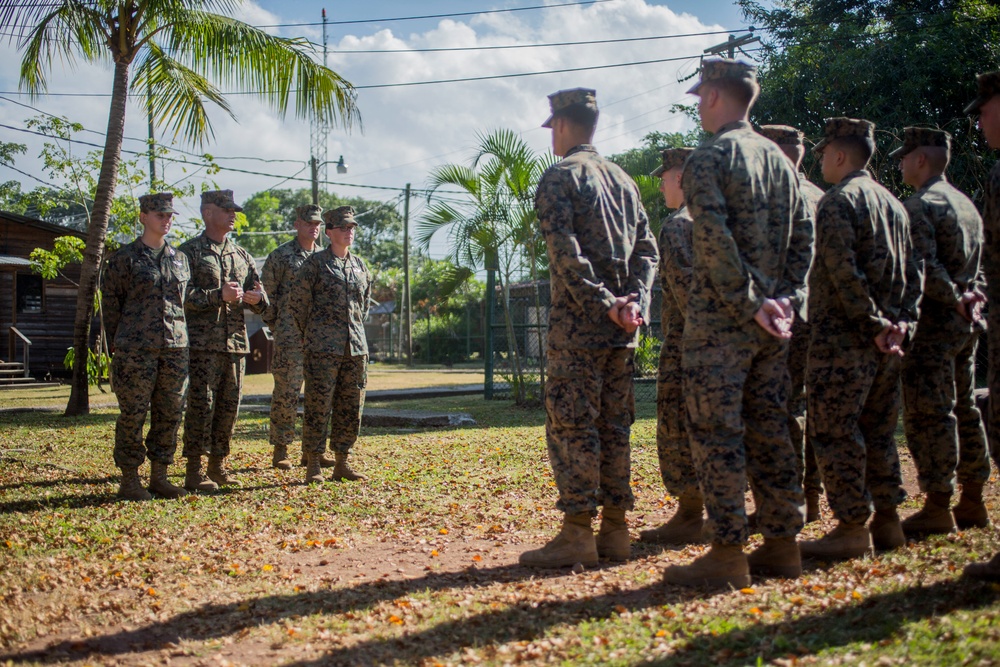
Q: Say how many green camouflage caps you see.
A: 11